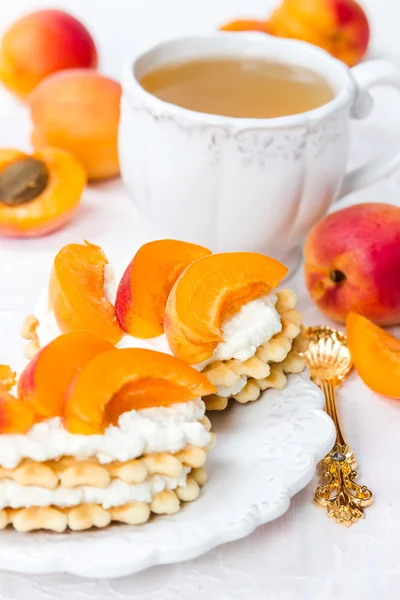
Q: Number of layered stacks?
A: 2